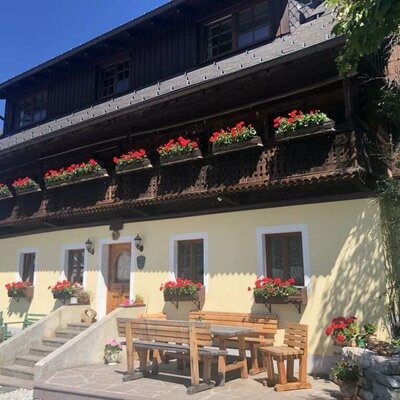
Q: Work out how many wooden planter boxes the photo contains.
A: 11